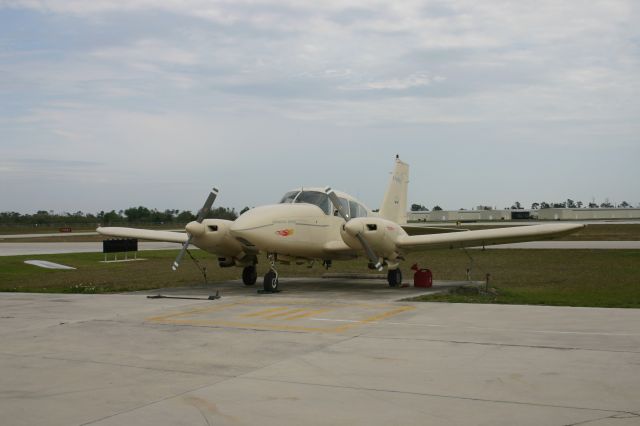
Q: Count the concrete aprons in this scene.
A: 1